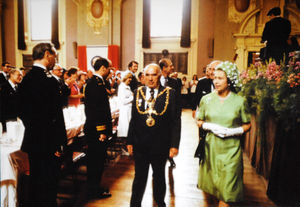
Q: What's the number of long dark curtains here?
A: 4